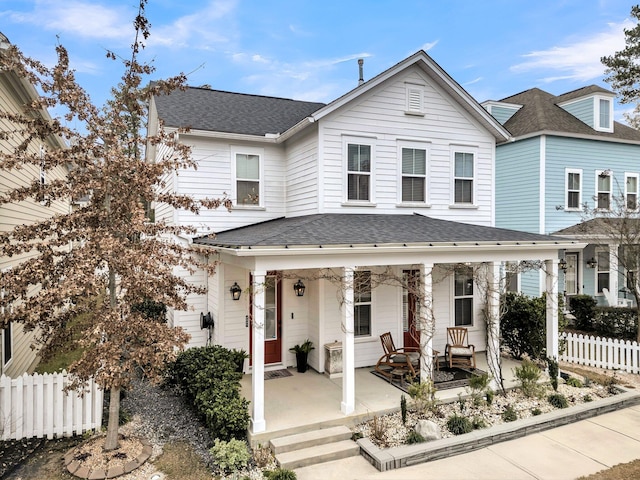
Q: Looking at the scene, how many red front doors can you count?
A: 2